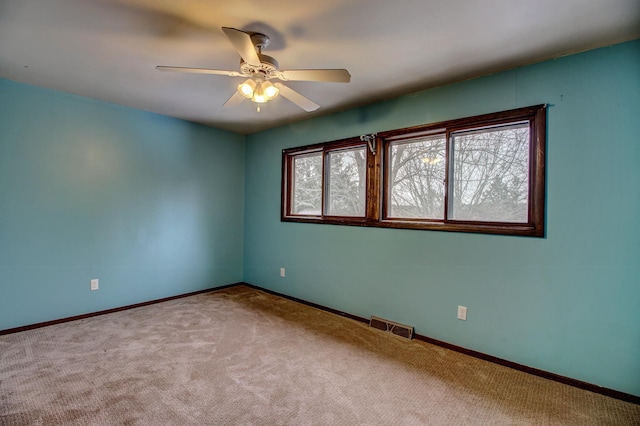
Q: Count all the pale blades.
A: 5